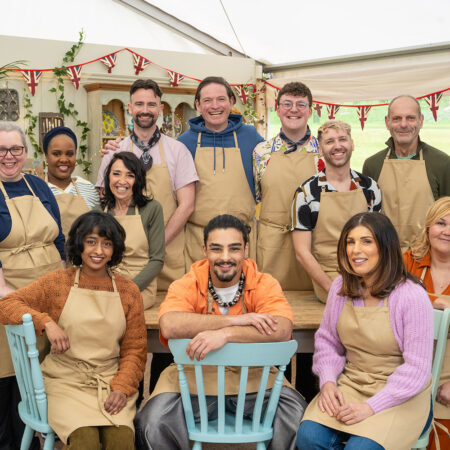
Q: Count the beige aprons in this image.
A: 12